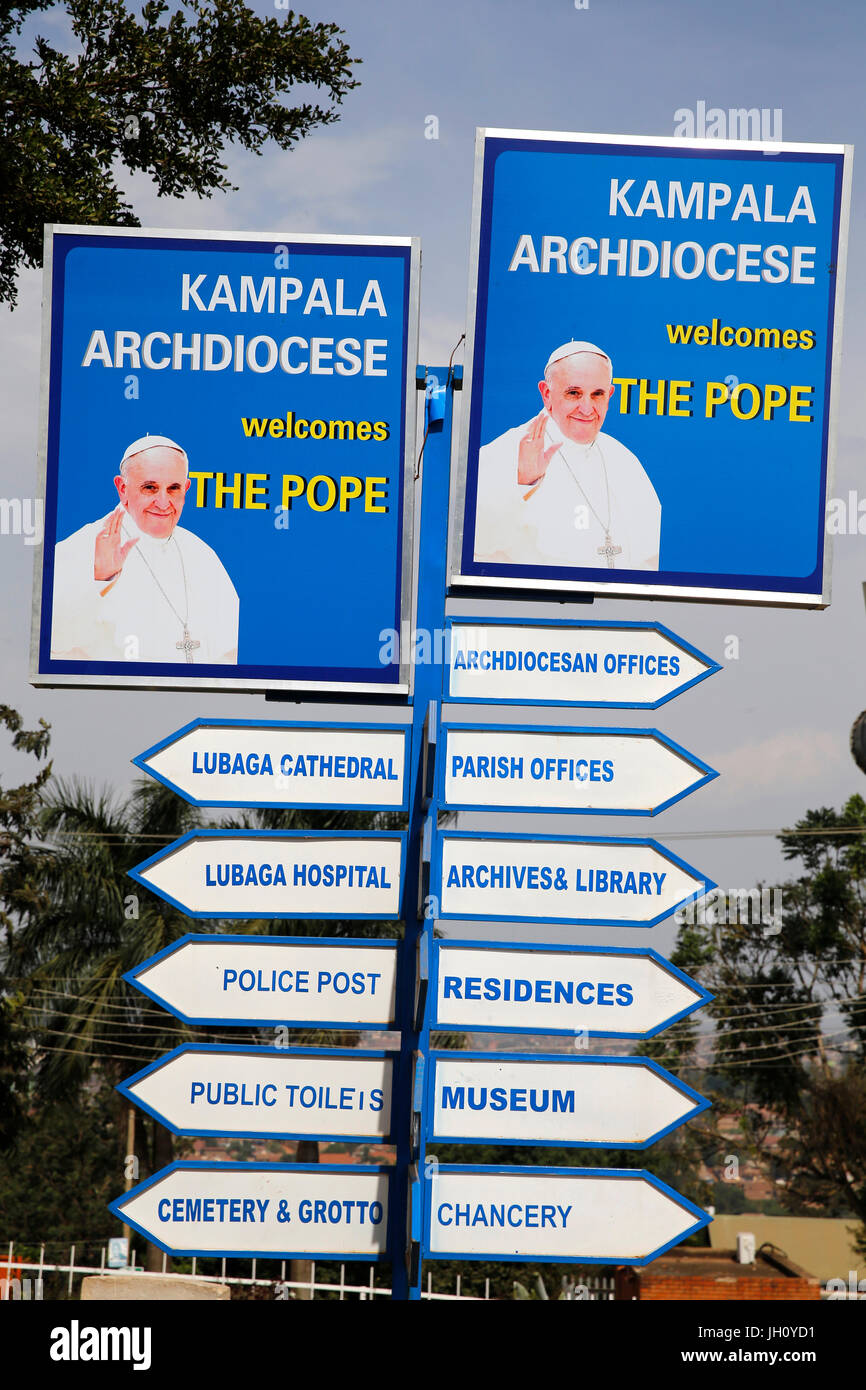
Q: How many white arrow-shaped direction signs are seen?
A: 11